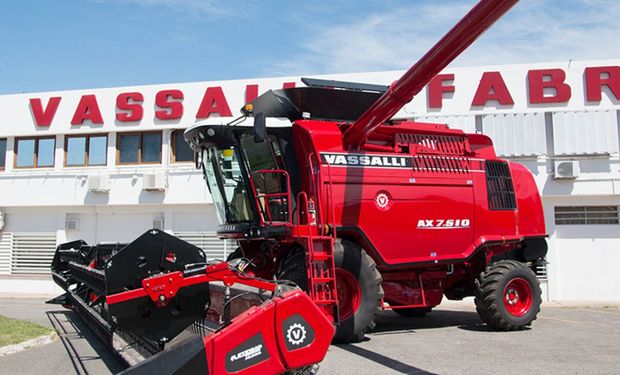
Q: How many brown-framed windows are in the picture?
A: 5